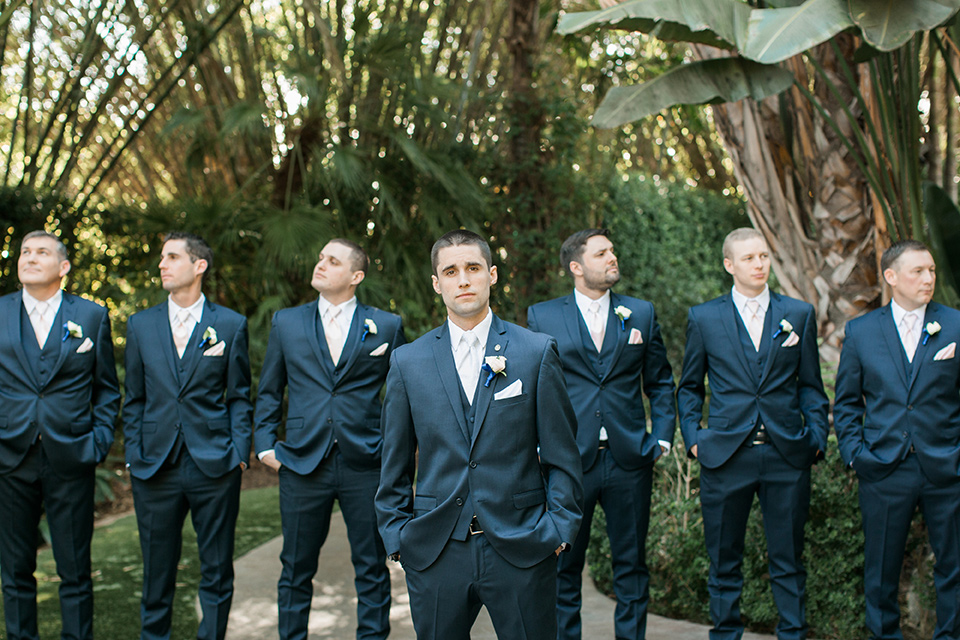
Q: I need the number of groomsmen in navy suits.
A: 6